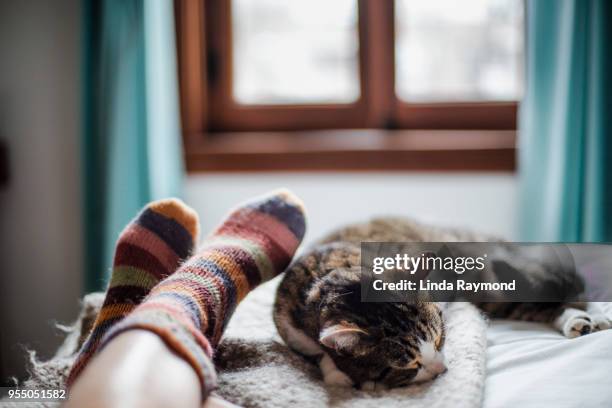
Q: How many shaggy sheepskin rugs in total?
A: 1